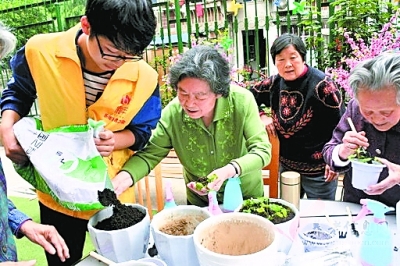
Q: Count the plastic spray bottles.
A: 4